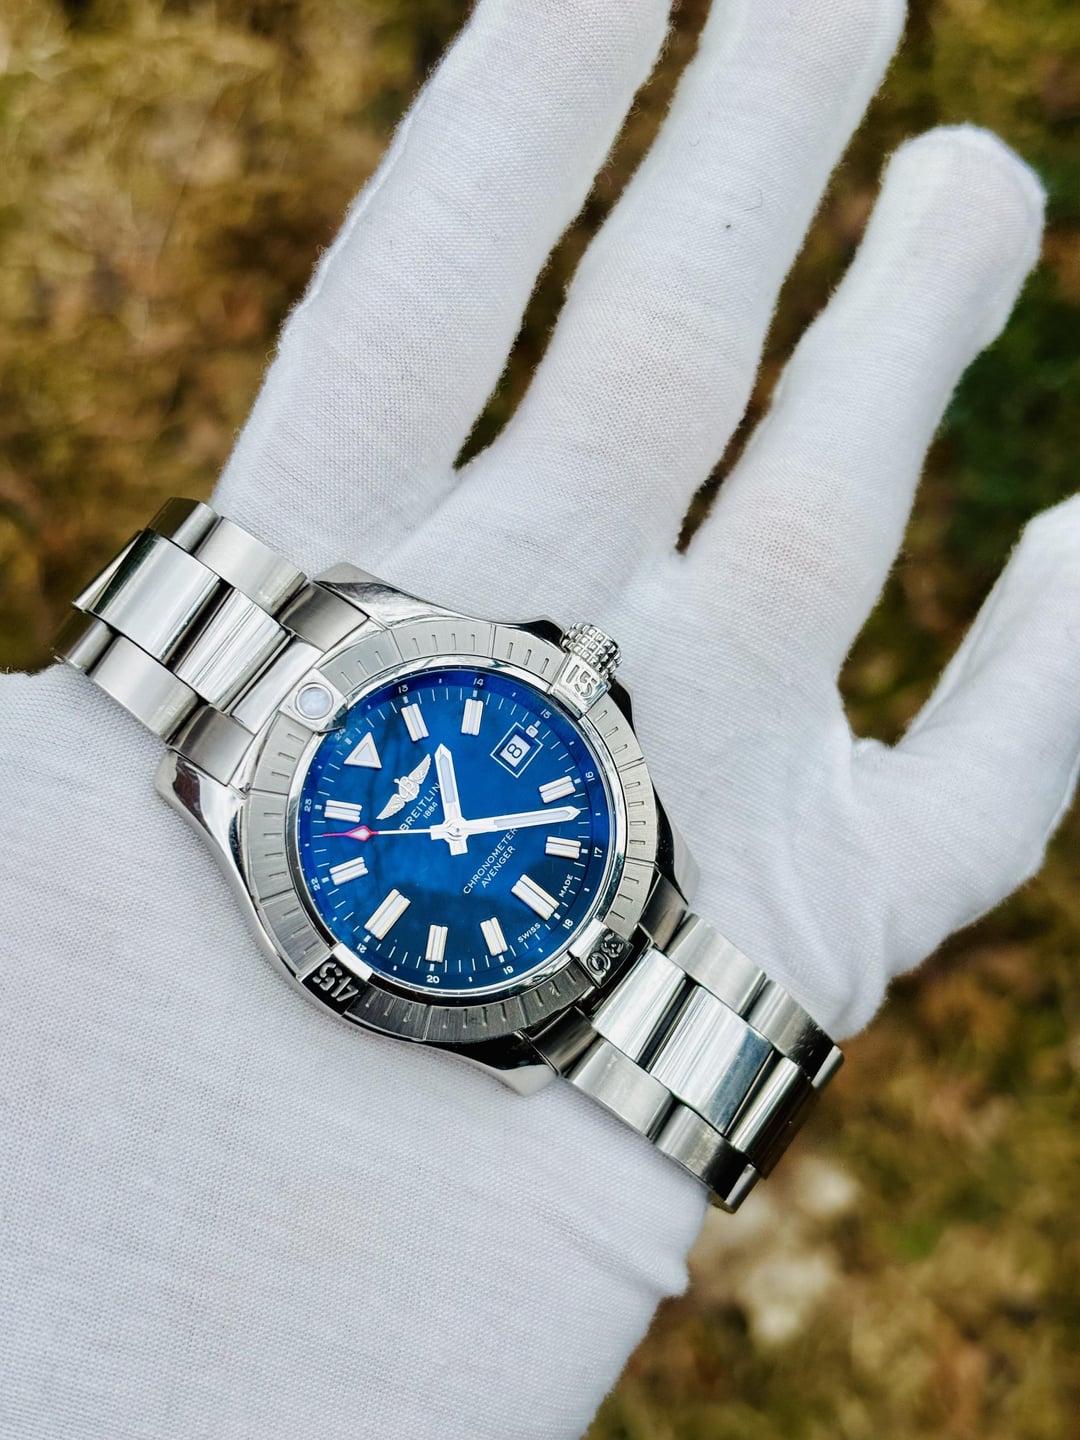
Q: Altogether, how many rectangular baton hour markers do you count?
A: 10